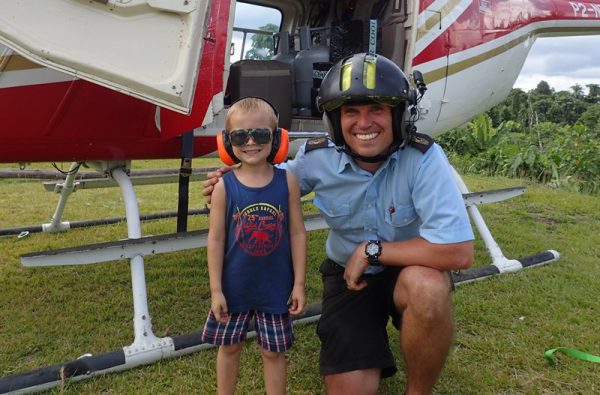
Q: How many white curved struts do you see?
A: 3